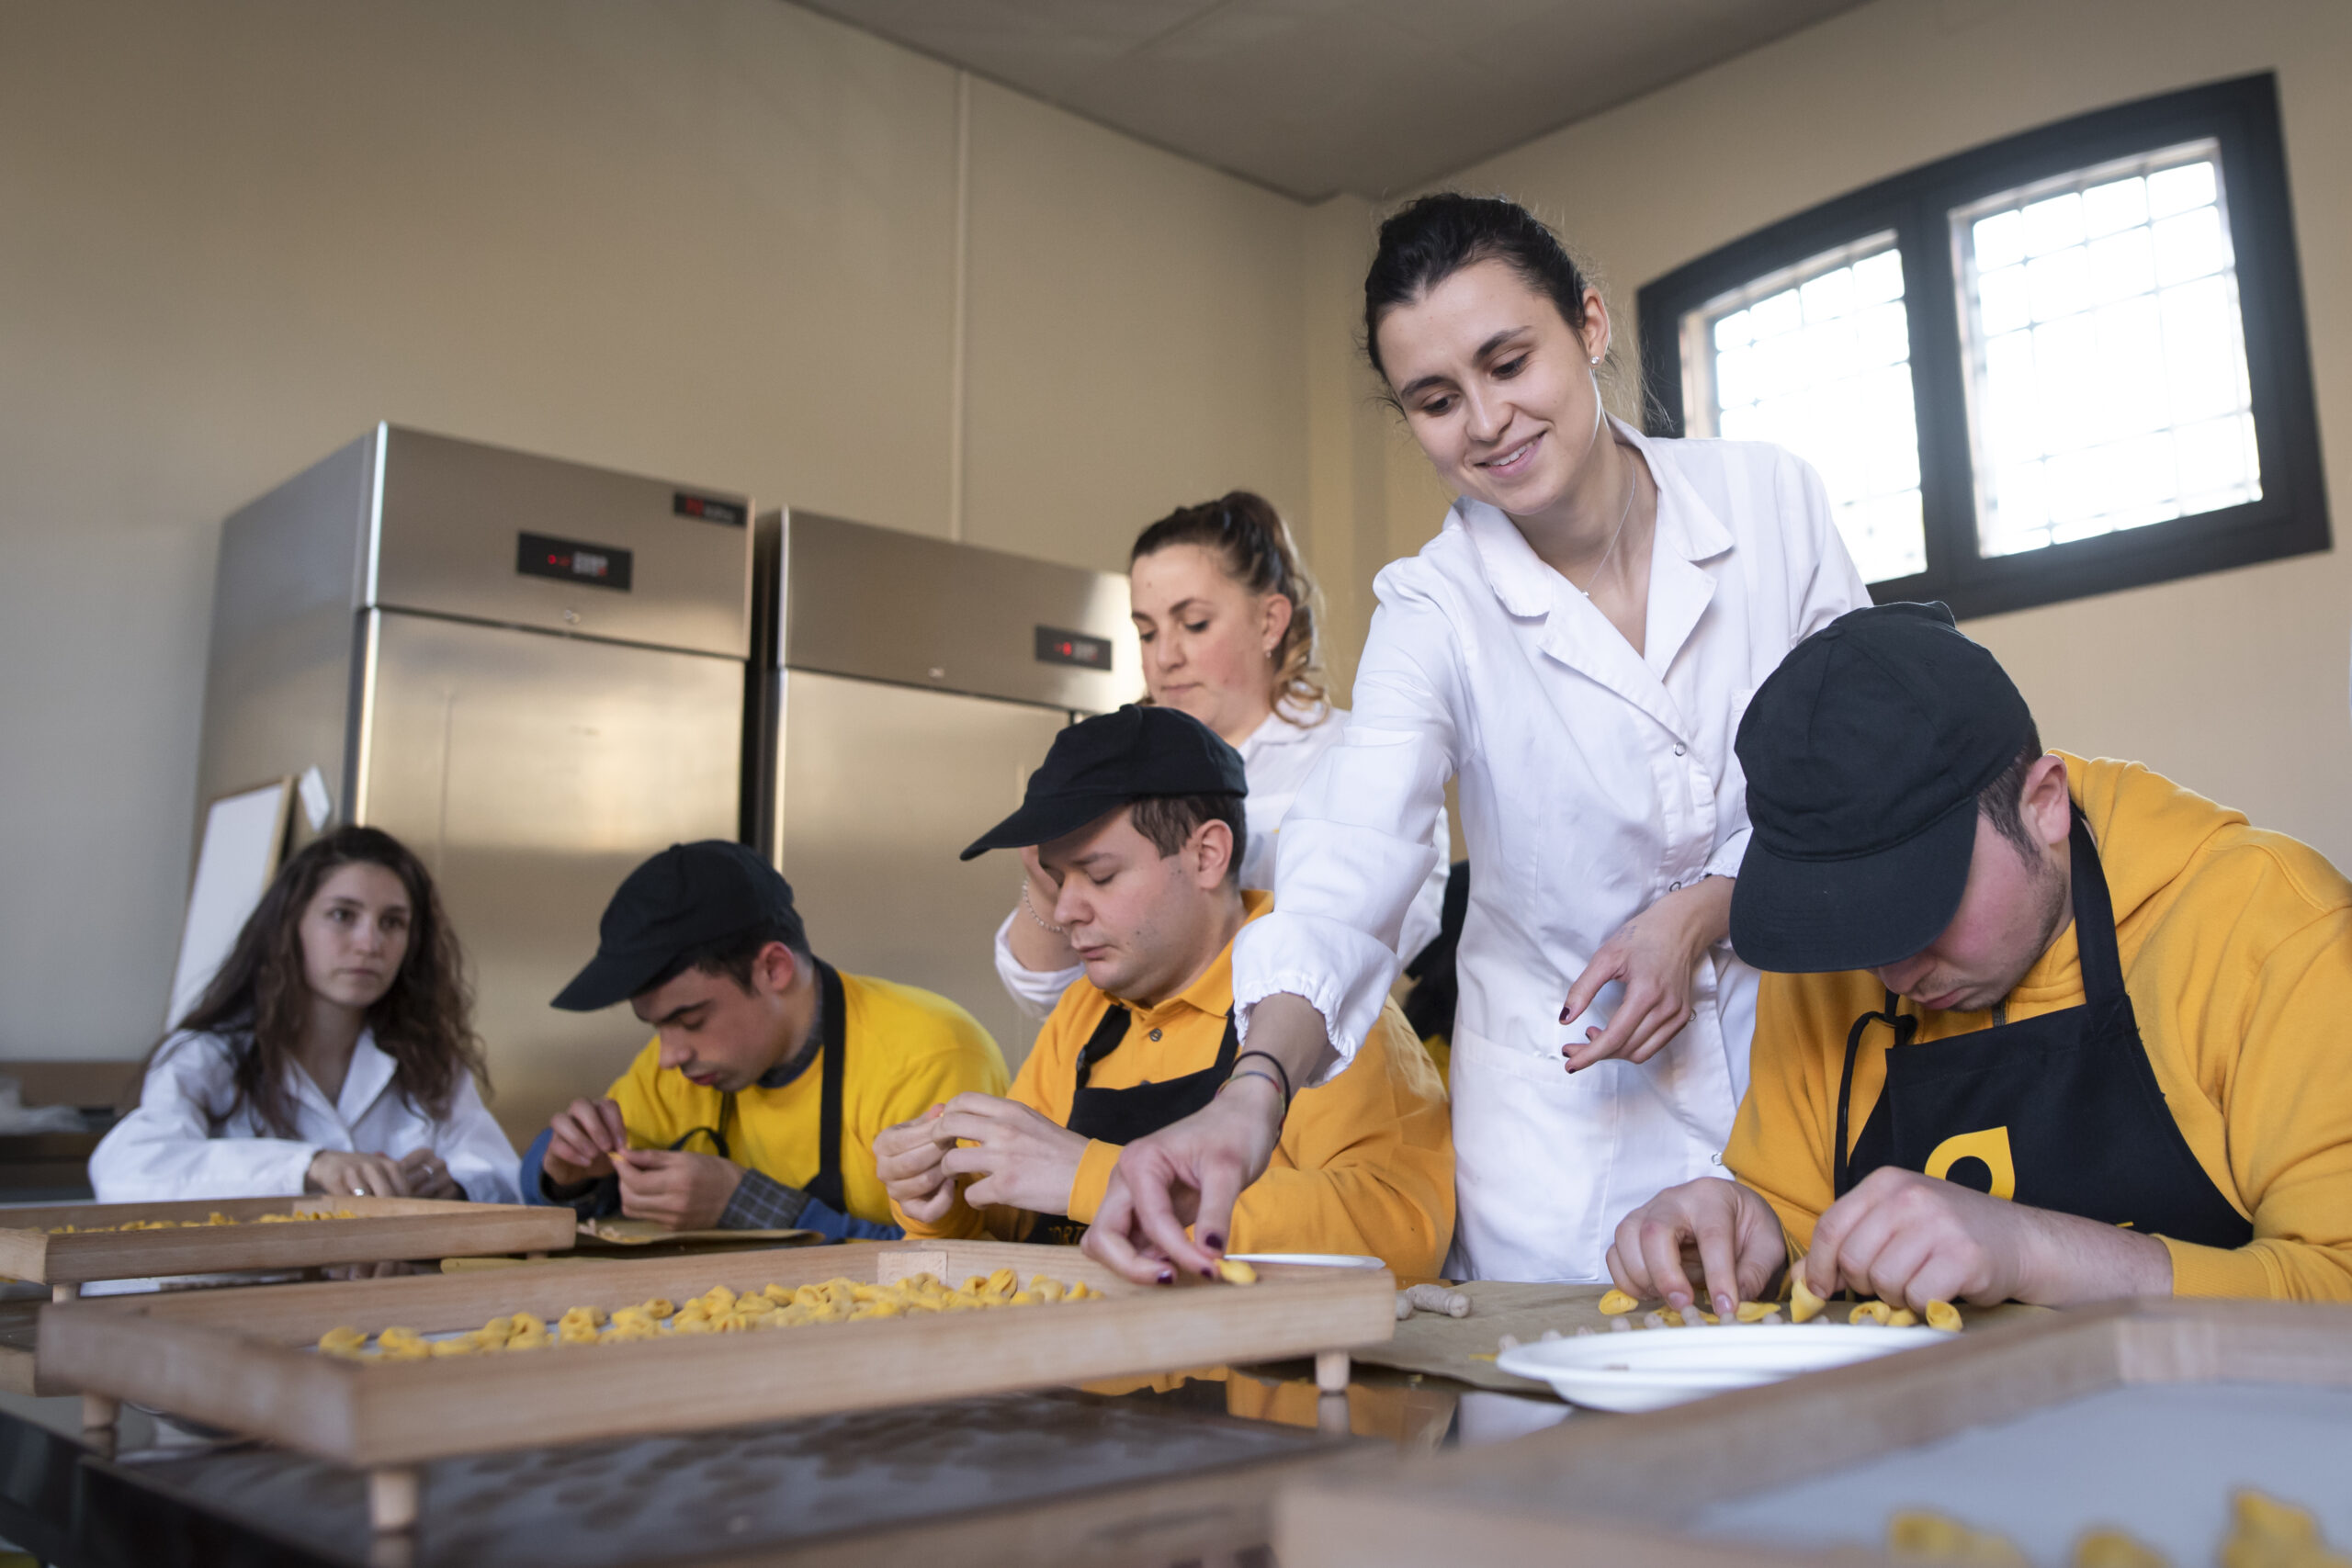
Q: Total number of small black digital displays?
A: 2